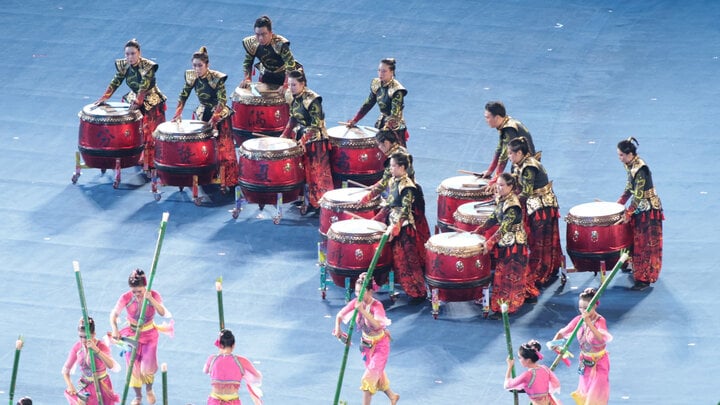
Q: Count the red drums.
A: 11